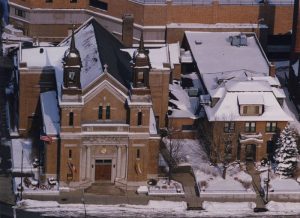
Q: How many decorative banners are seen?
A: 2